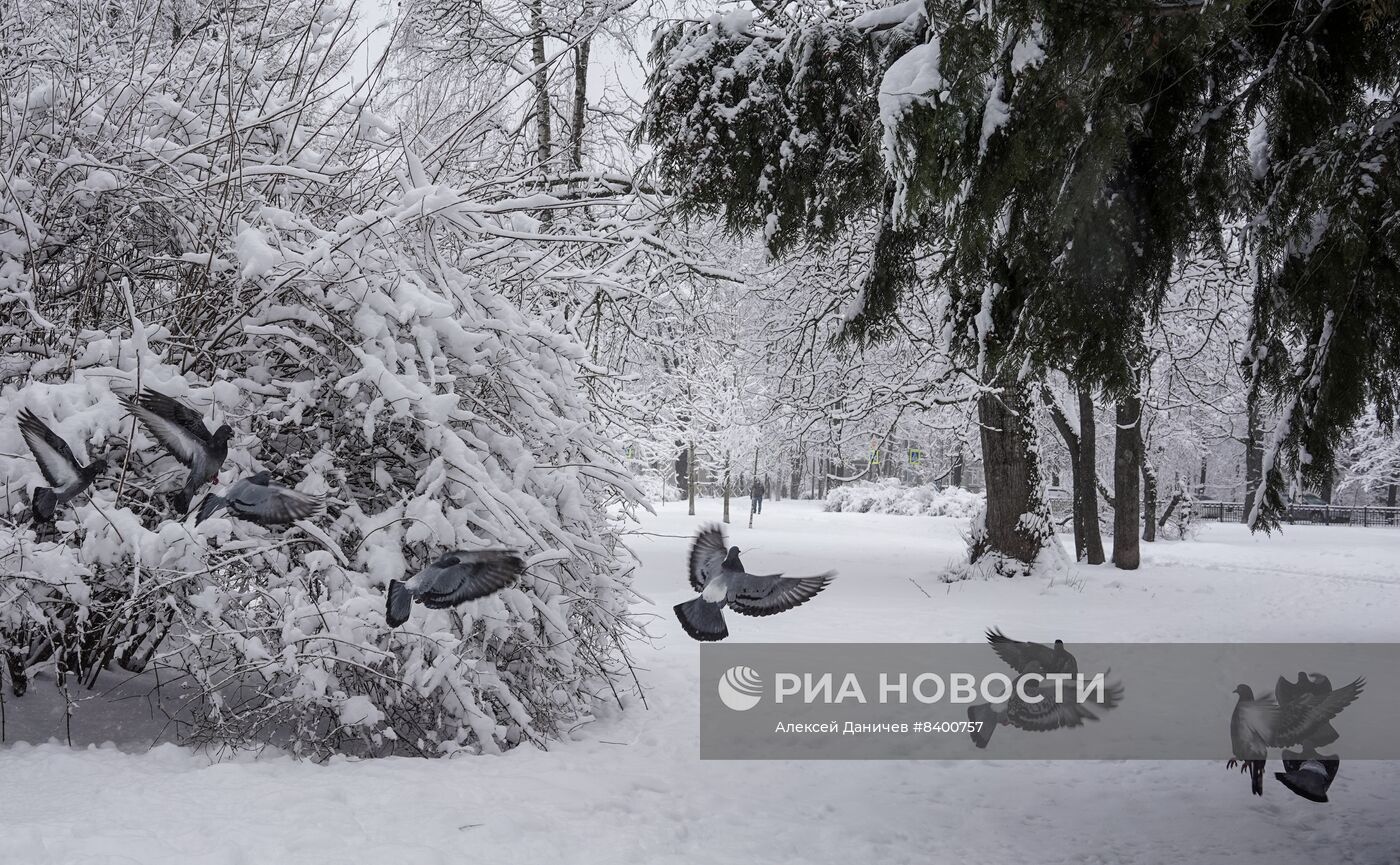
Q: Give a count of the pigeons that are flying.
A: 10